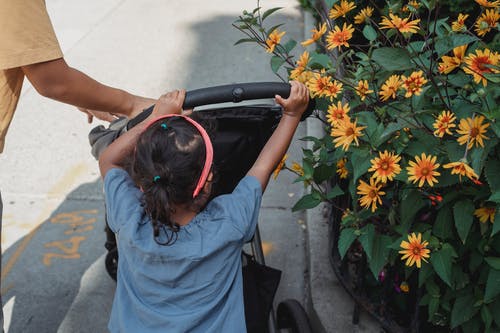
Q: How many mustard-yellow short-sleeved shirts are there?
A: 1